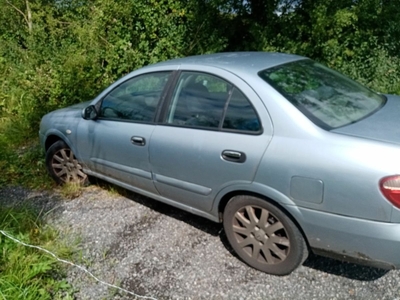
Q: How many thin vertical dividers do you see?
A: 1